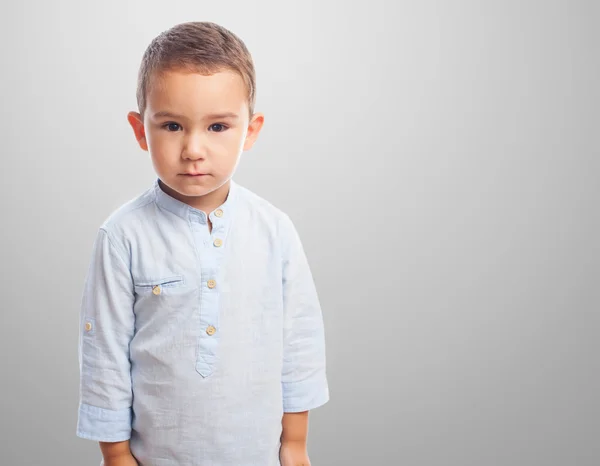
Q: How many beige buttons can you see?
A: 6